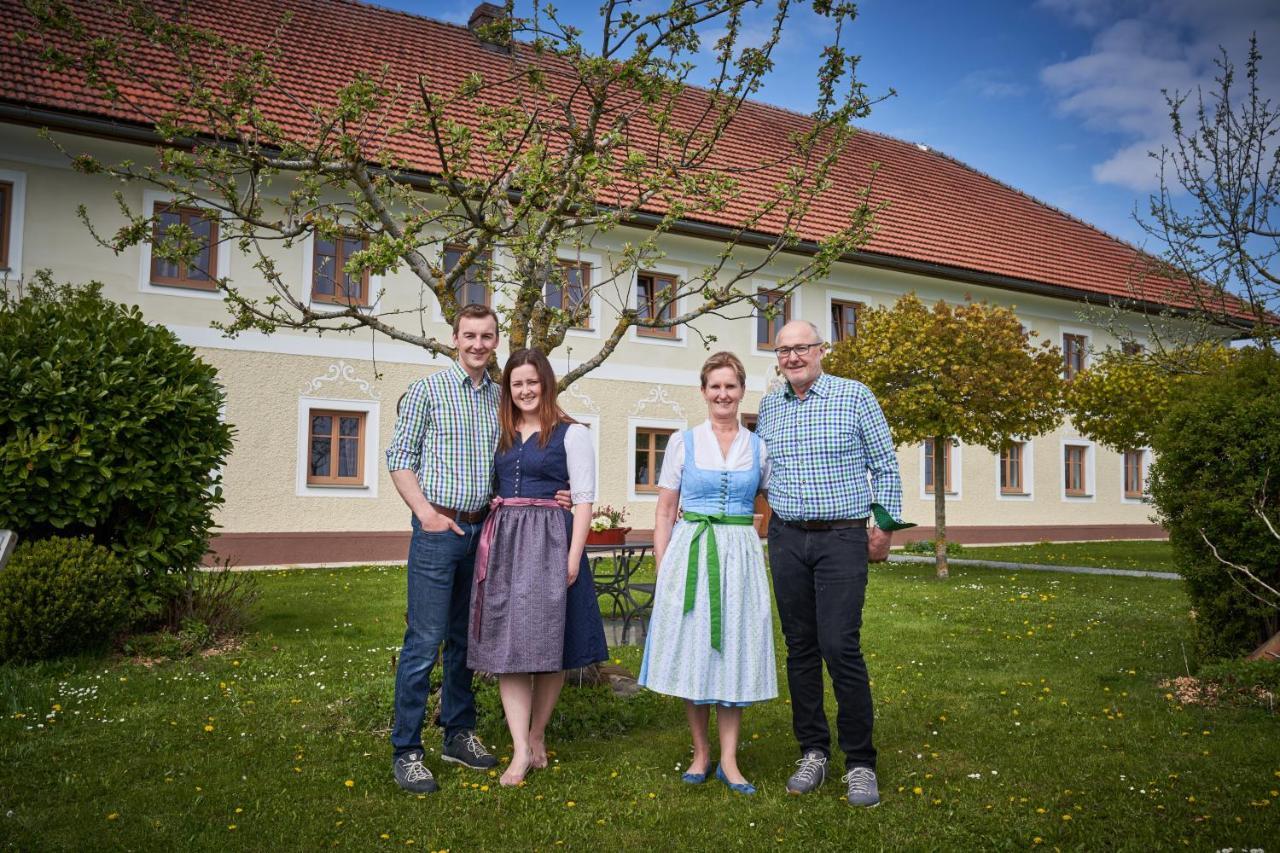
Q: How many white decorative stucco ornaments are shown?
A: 3